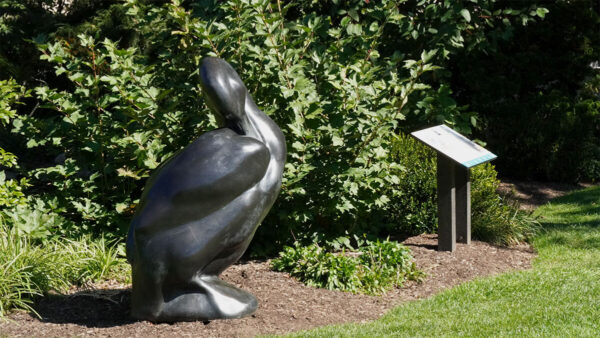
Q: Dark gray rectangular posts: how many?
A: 2